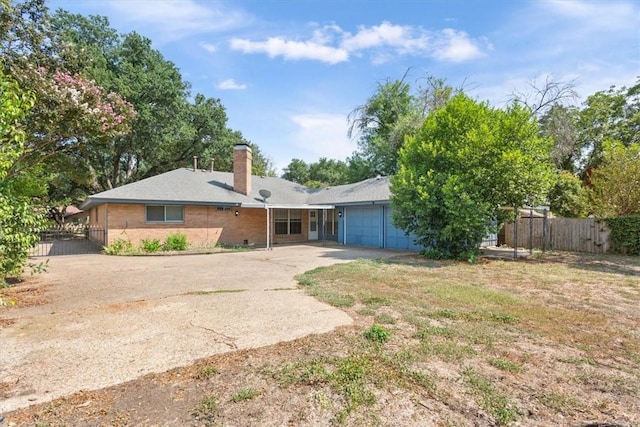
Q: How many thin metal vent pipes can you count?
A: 2